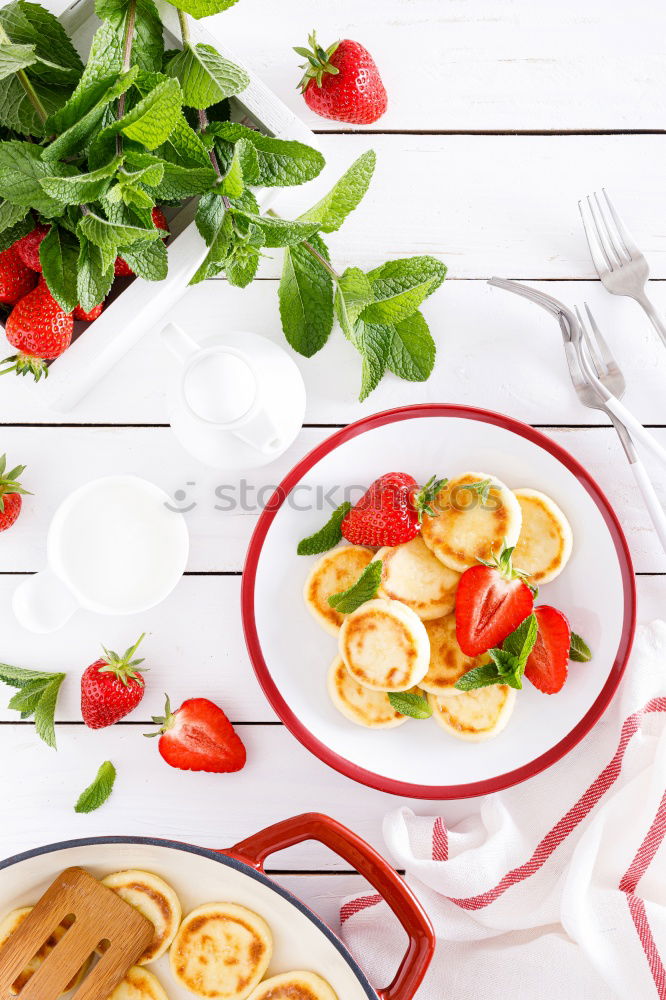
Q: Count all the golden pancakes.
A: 13